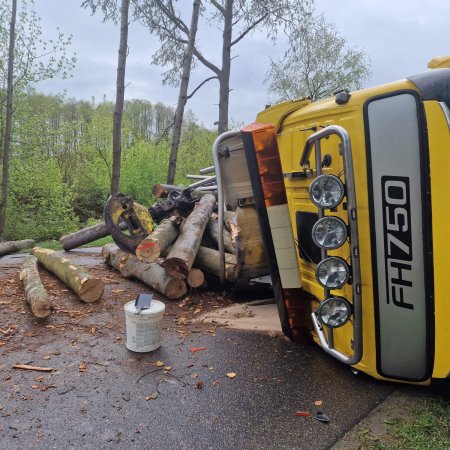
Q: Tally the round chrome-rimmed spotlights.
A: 4